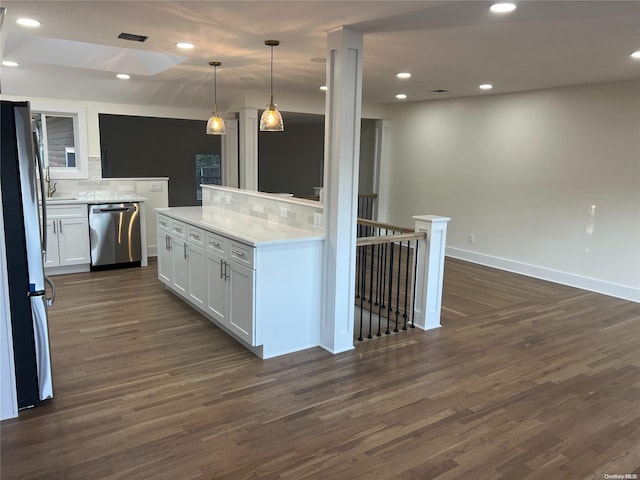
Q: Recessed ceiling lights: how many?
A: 10